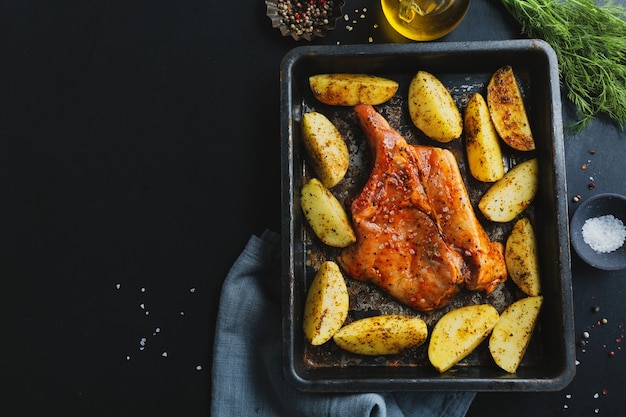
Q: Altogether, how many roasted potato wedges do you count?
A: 12